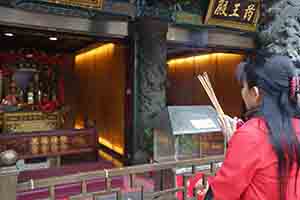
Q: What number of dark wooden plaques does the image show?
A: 2